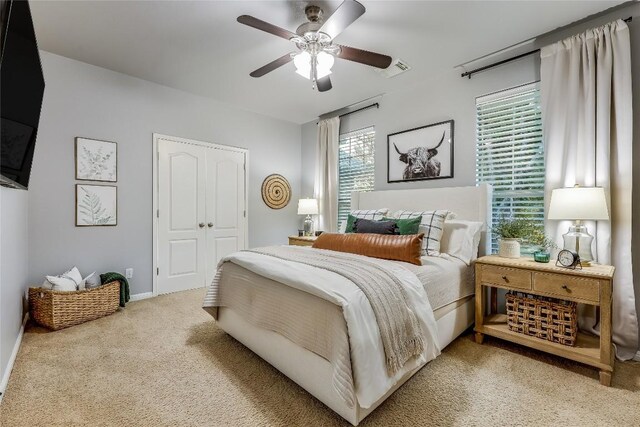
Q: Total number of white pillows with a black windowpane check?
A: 2